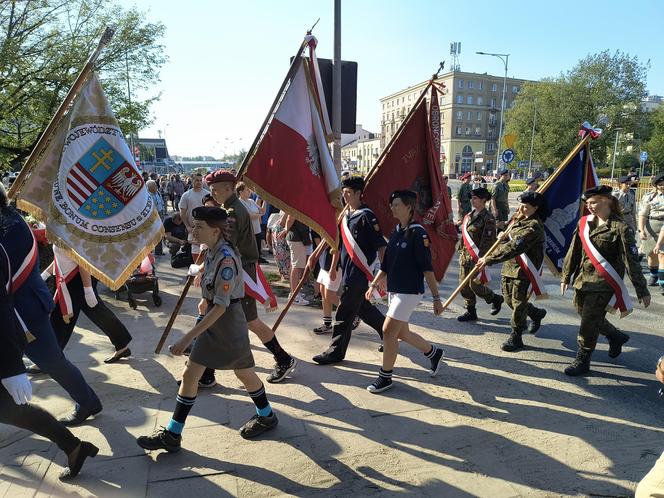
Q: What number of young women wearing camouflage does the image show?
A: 3